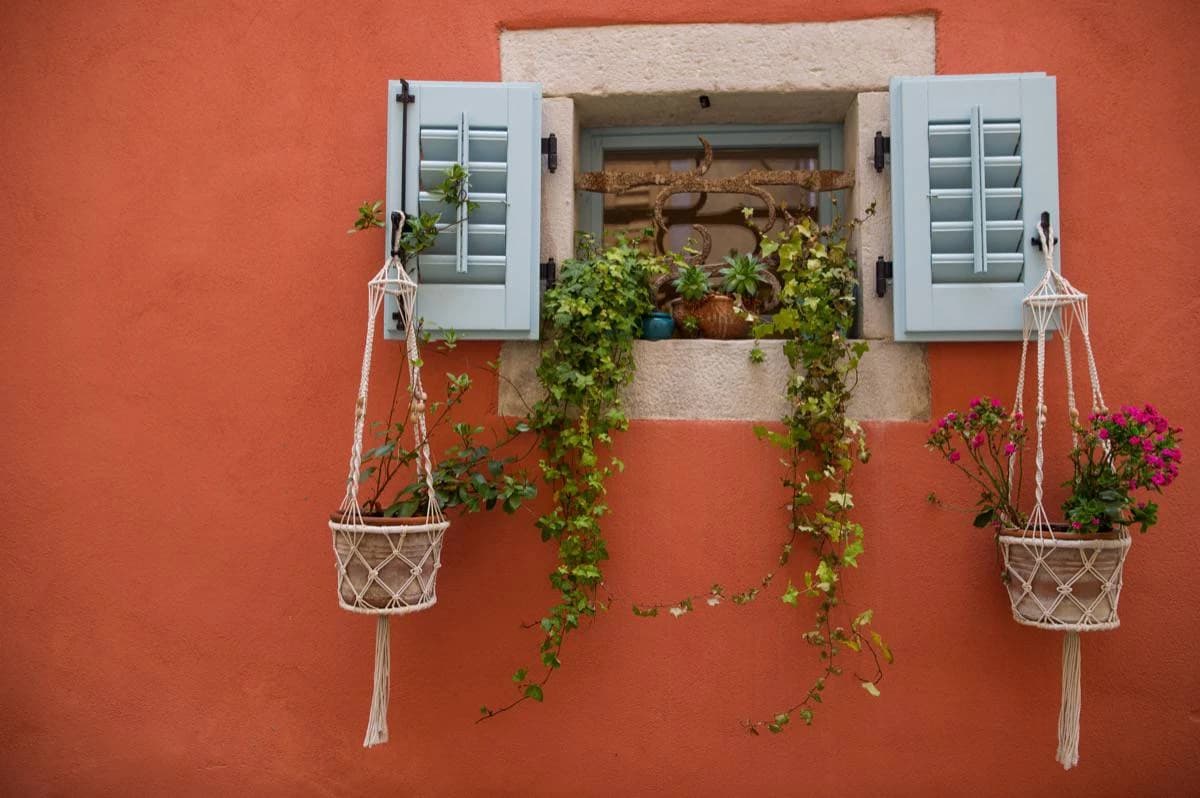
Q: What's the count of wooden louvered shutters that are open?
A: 2